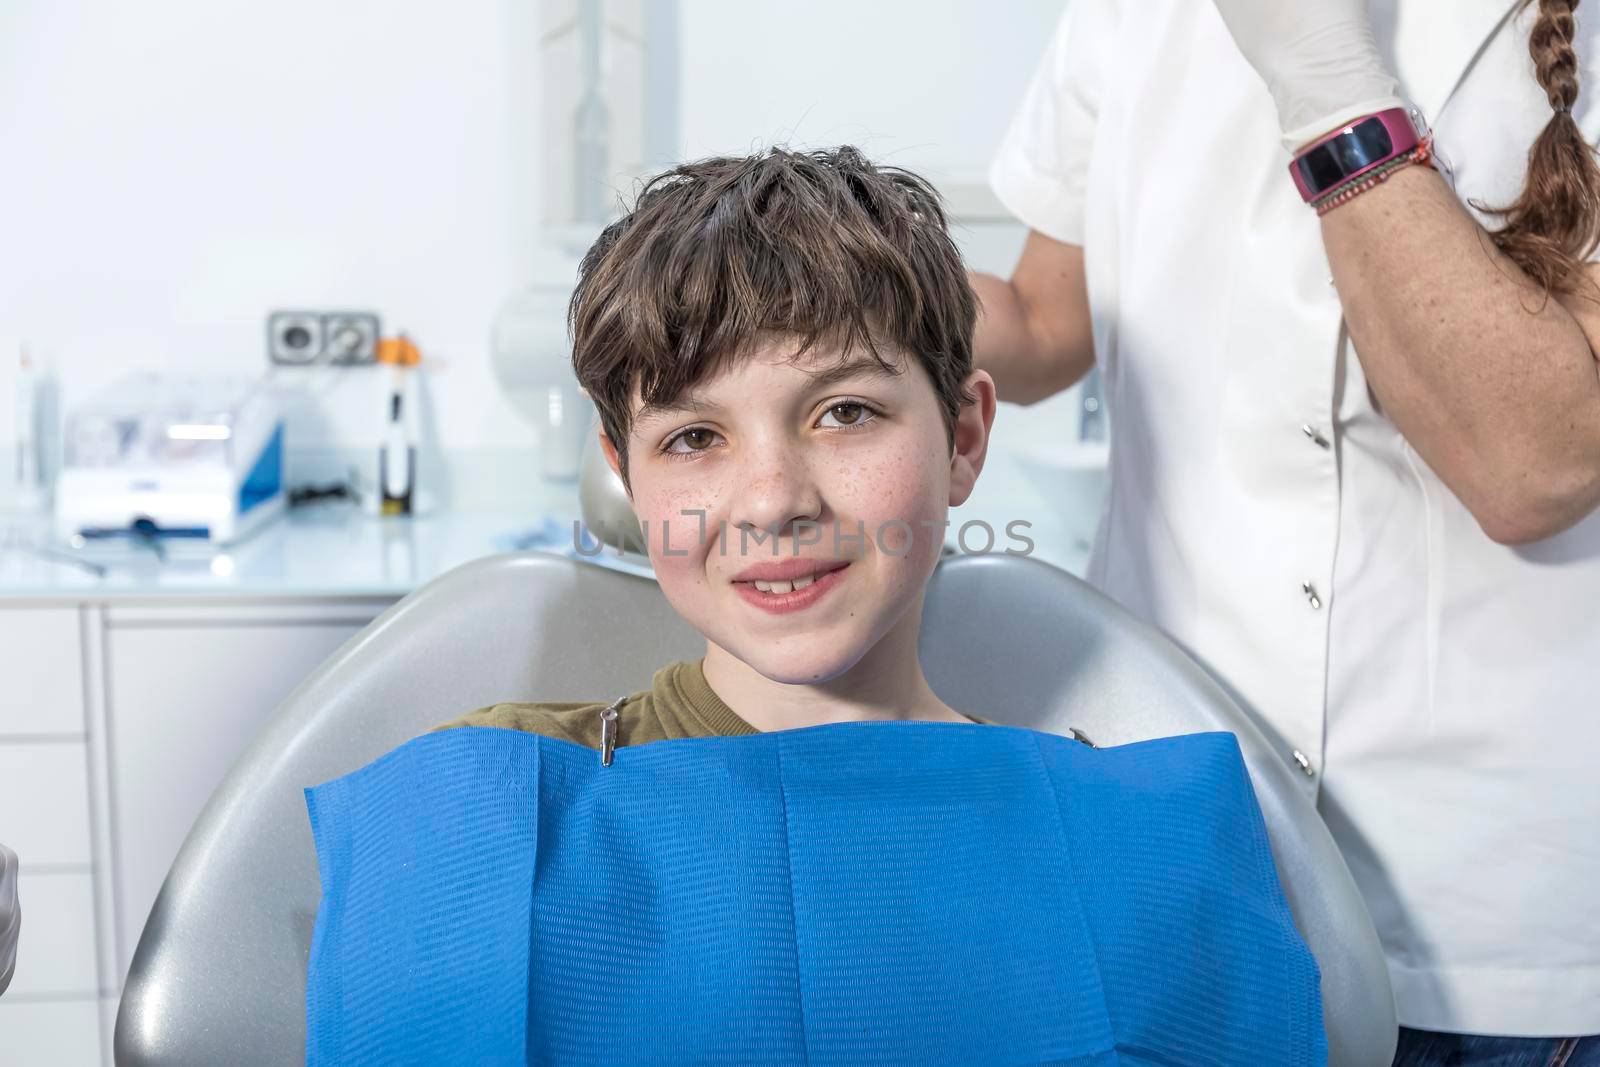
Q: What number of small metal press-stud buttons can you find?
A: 3